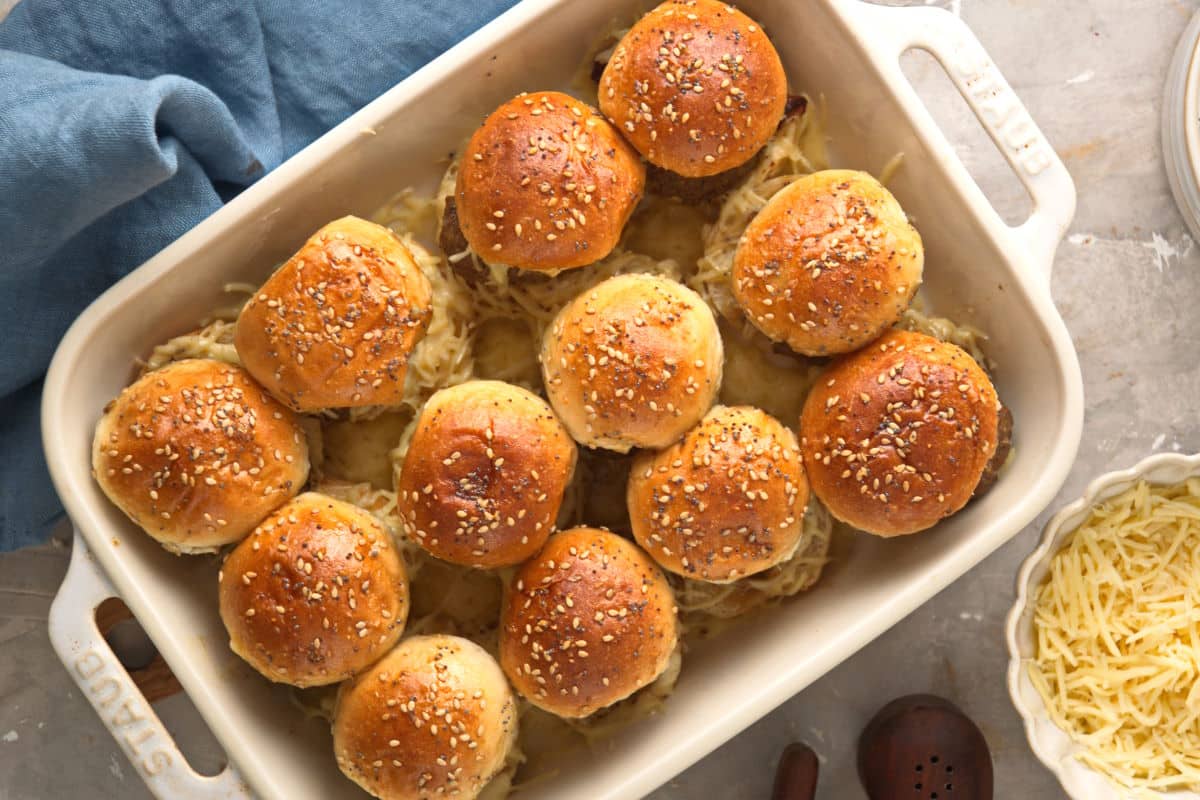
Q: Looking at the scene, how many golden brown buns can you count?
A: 12